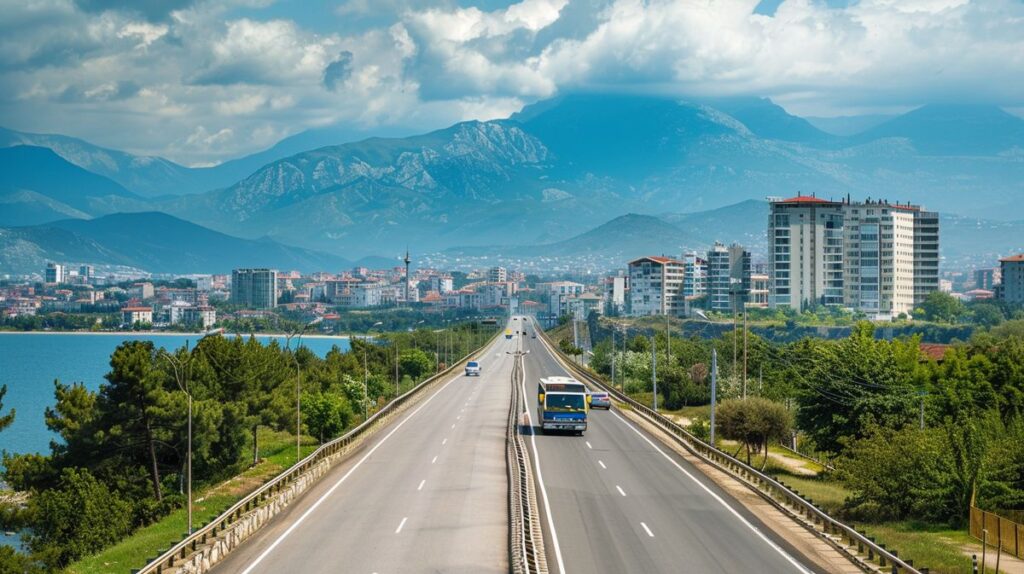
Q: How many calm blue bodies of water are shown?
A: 1